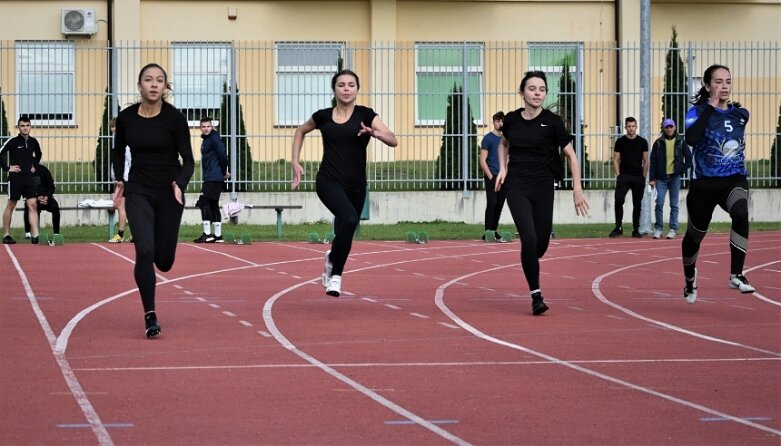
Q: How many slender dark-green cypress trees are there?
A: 8